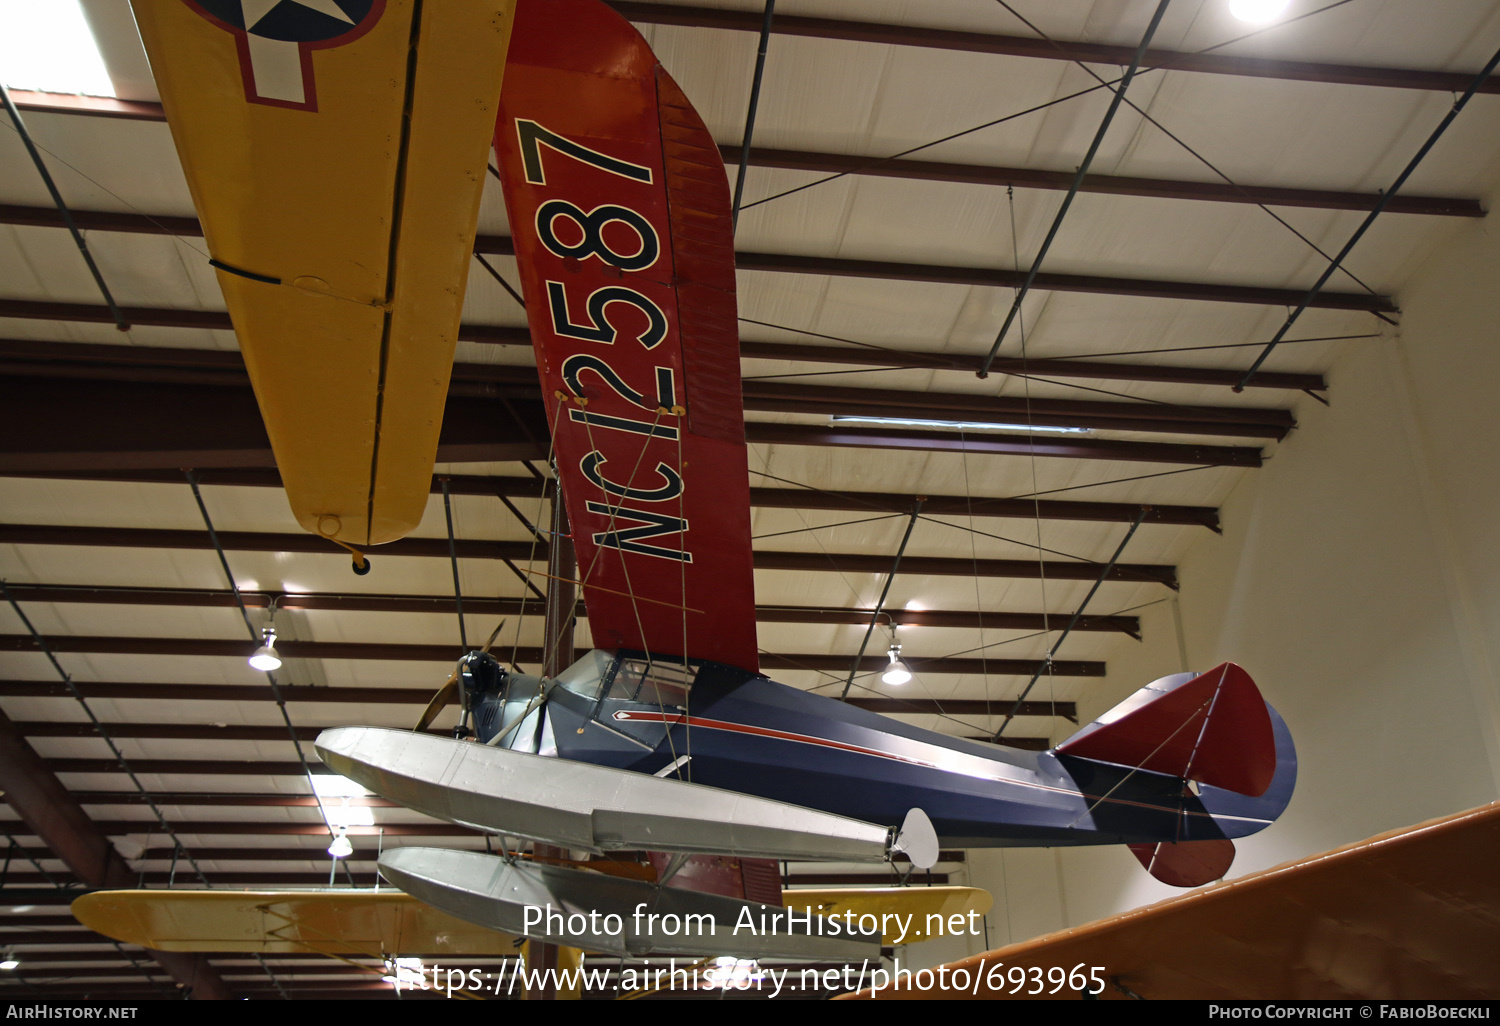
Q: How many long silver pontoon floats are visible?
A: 2